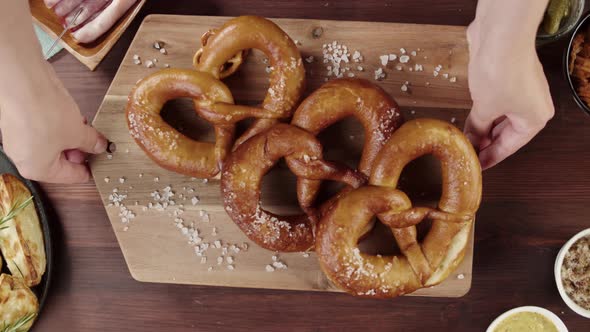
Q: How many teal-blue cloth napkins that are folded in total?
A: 1